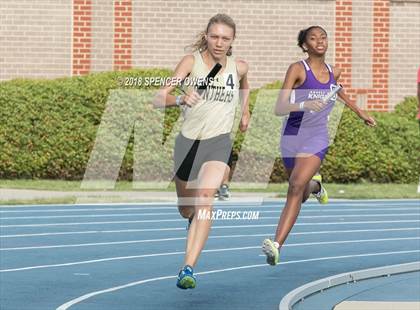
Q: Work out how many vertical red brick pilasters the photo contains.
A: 4